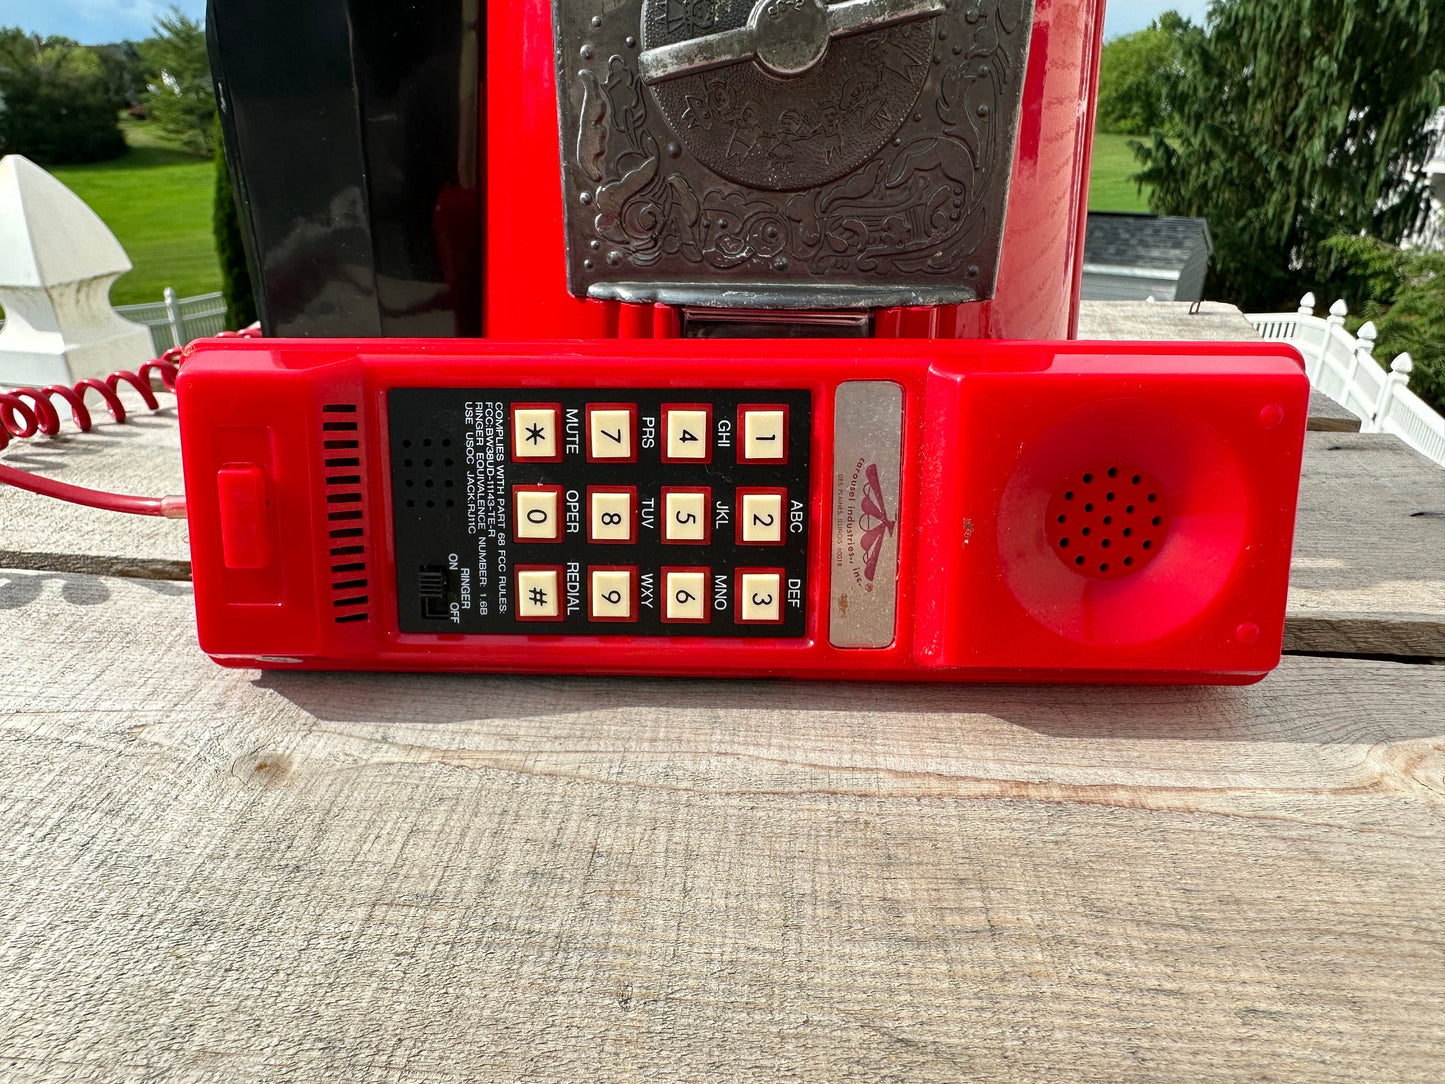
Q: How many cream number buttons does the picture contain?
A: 10